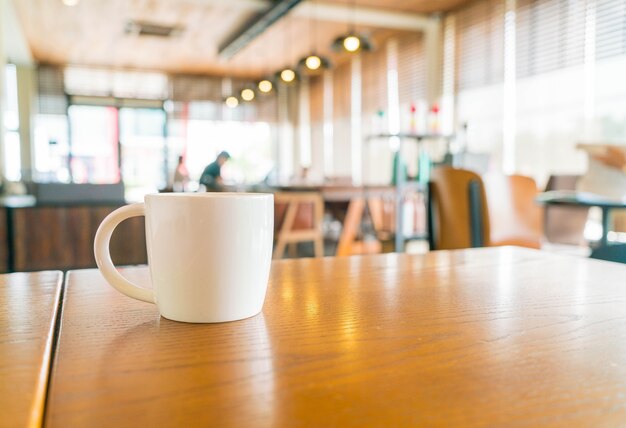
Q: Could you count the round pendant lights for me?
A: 6